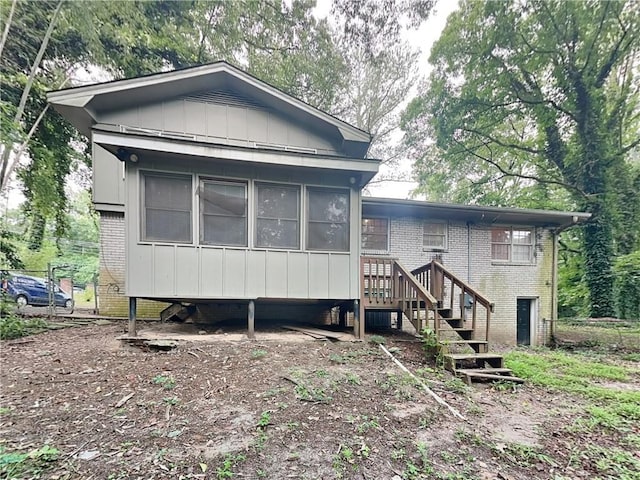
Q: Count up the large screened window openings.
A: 4